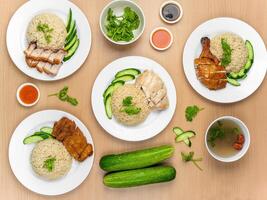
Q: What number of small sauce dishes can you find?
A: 3